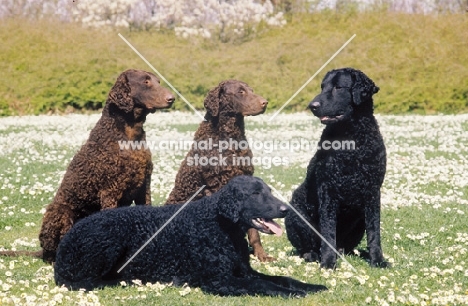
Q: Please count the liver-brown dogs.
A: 2